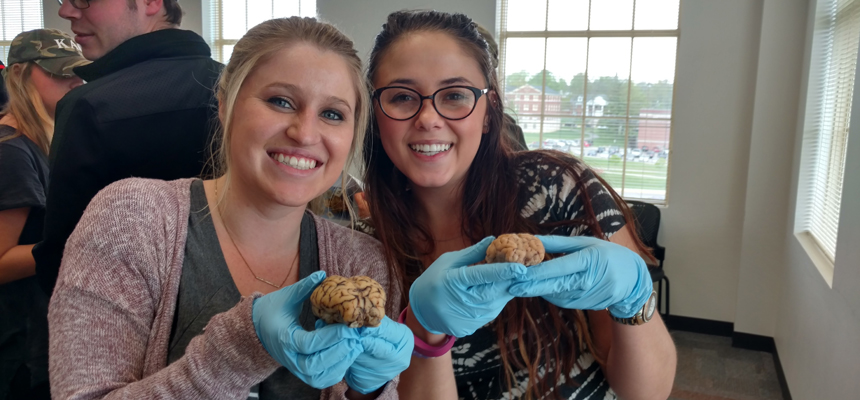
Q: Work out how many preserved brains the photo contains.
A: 2